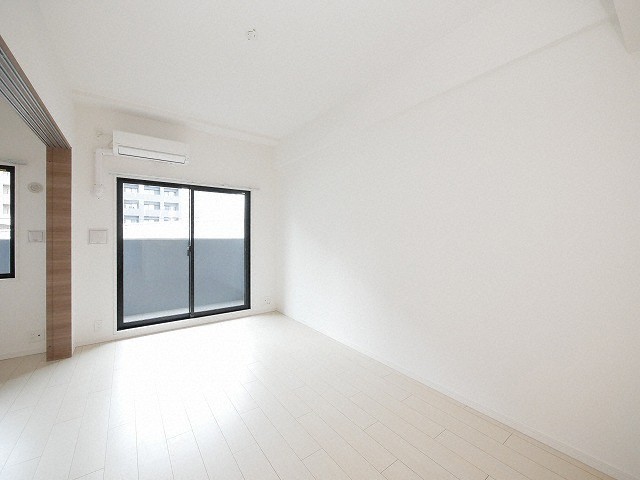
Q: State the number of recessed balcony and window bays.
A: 9